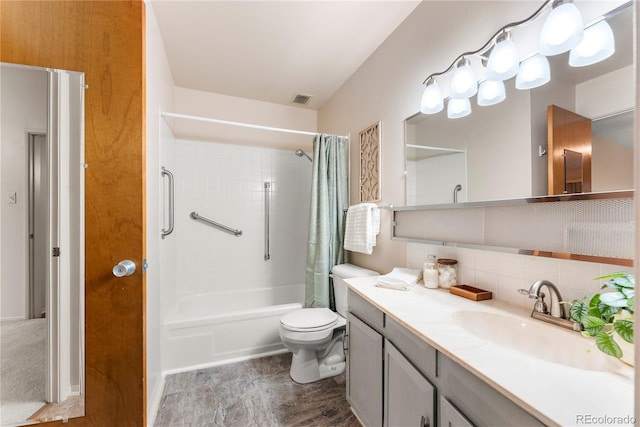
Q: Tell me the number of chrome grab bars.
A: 3